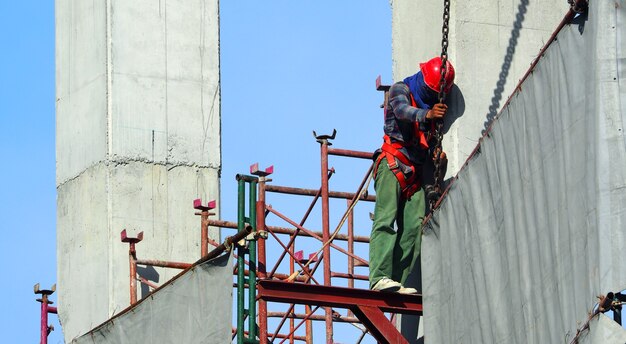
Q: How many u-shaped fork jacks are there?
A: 7